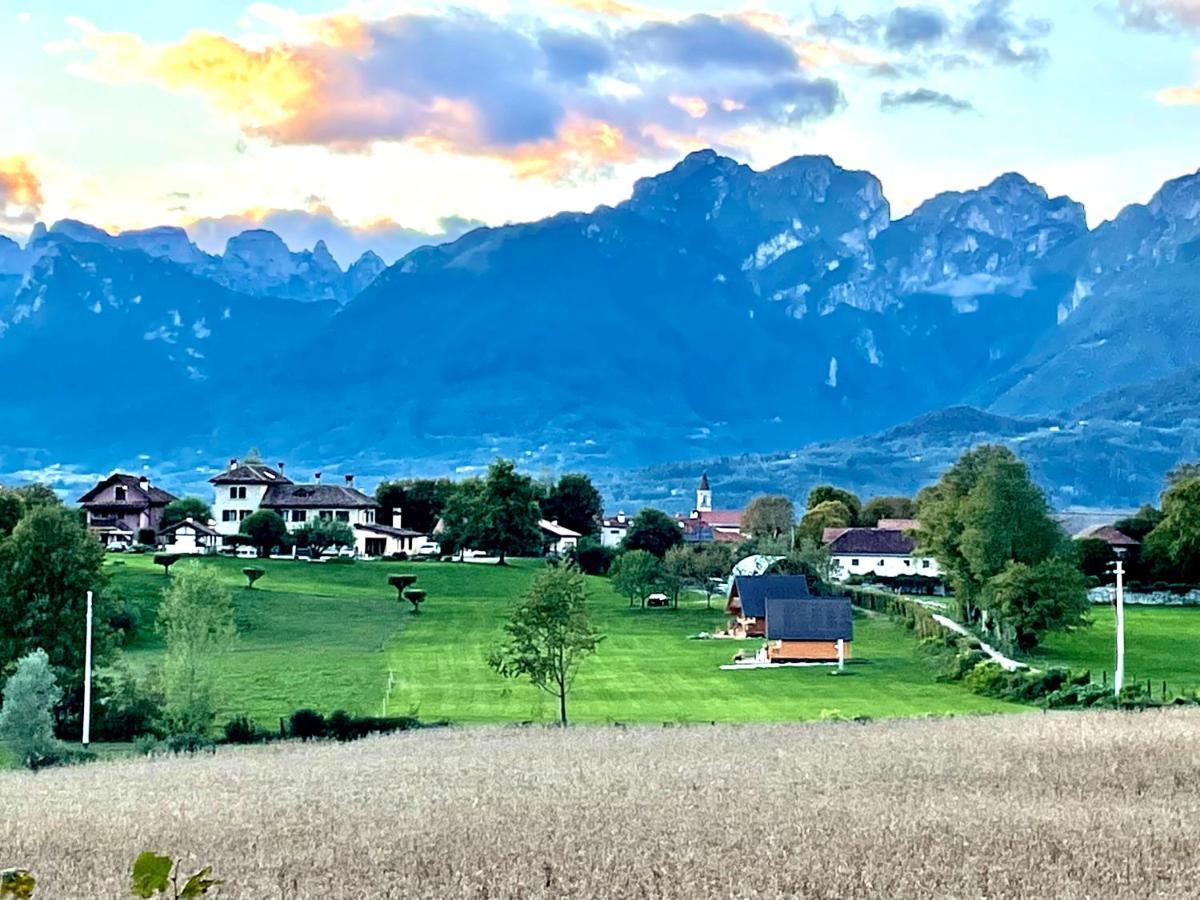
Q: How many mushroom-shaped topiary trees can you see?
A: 4